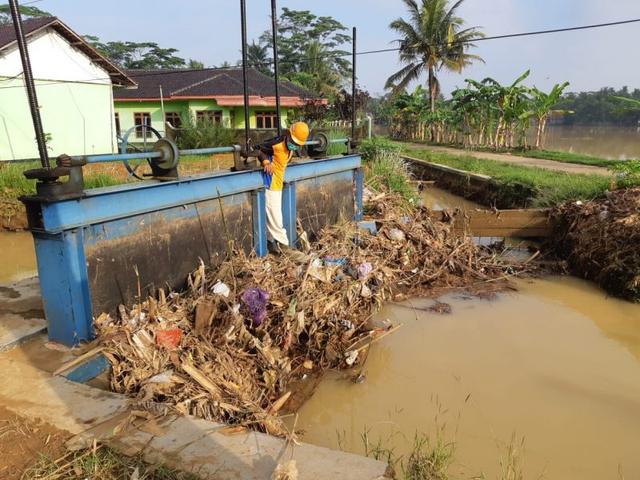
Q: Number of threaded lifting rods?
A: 4